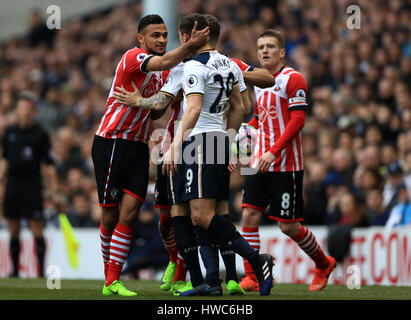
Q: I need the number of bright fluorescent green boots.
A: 5